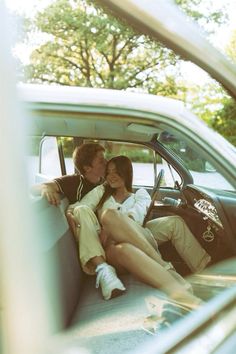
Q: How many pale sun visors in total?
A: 1